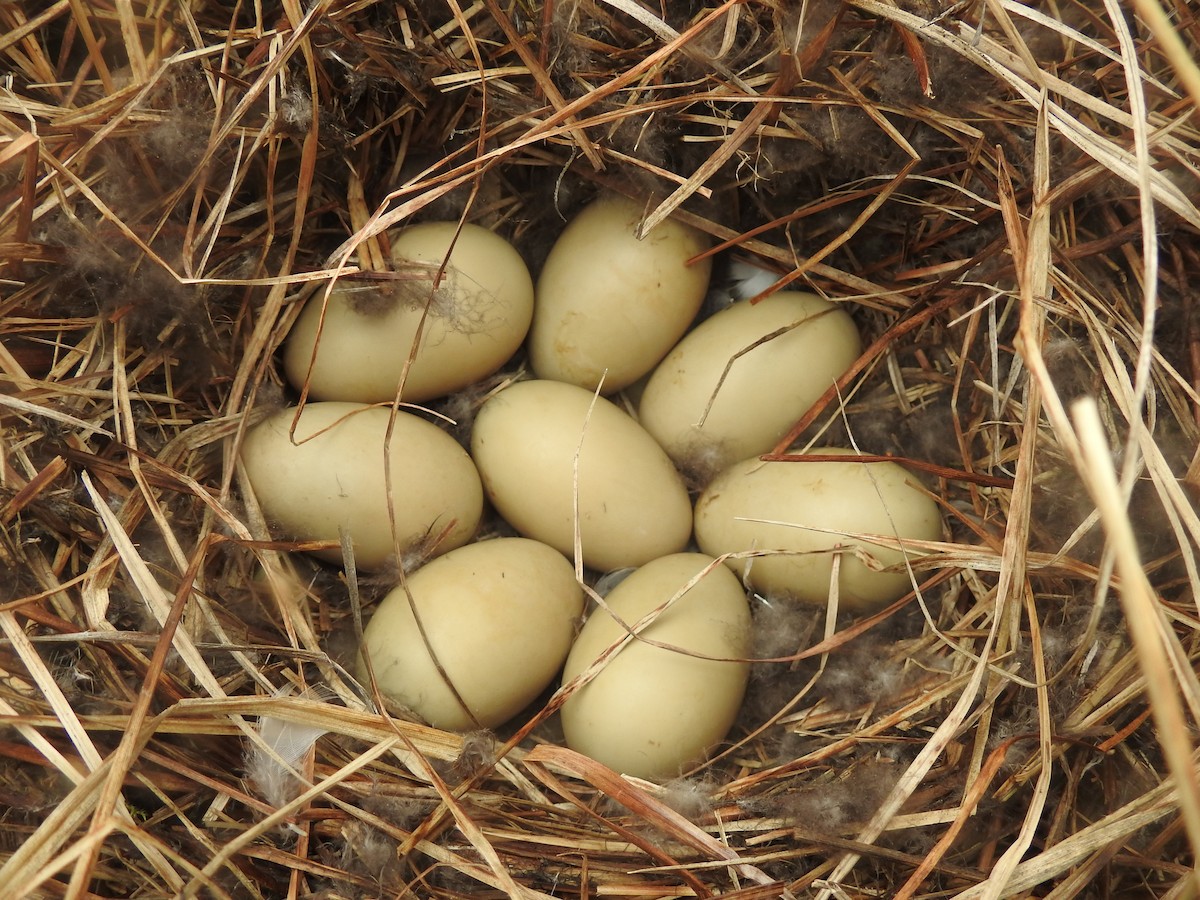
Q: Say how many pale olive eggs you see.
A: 8